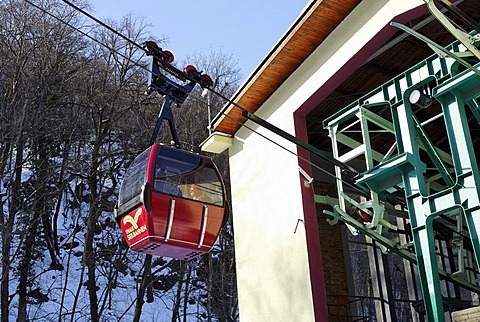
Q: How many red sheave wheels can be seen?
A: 4